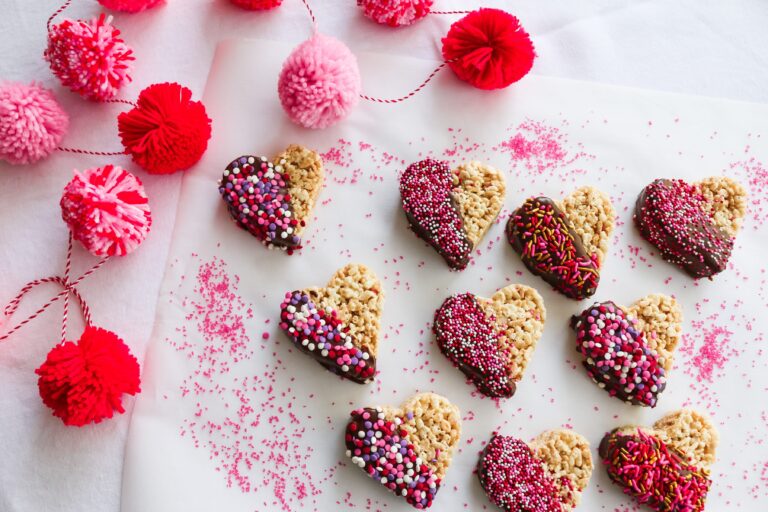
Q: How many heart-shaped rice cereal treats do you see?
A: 10